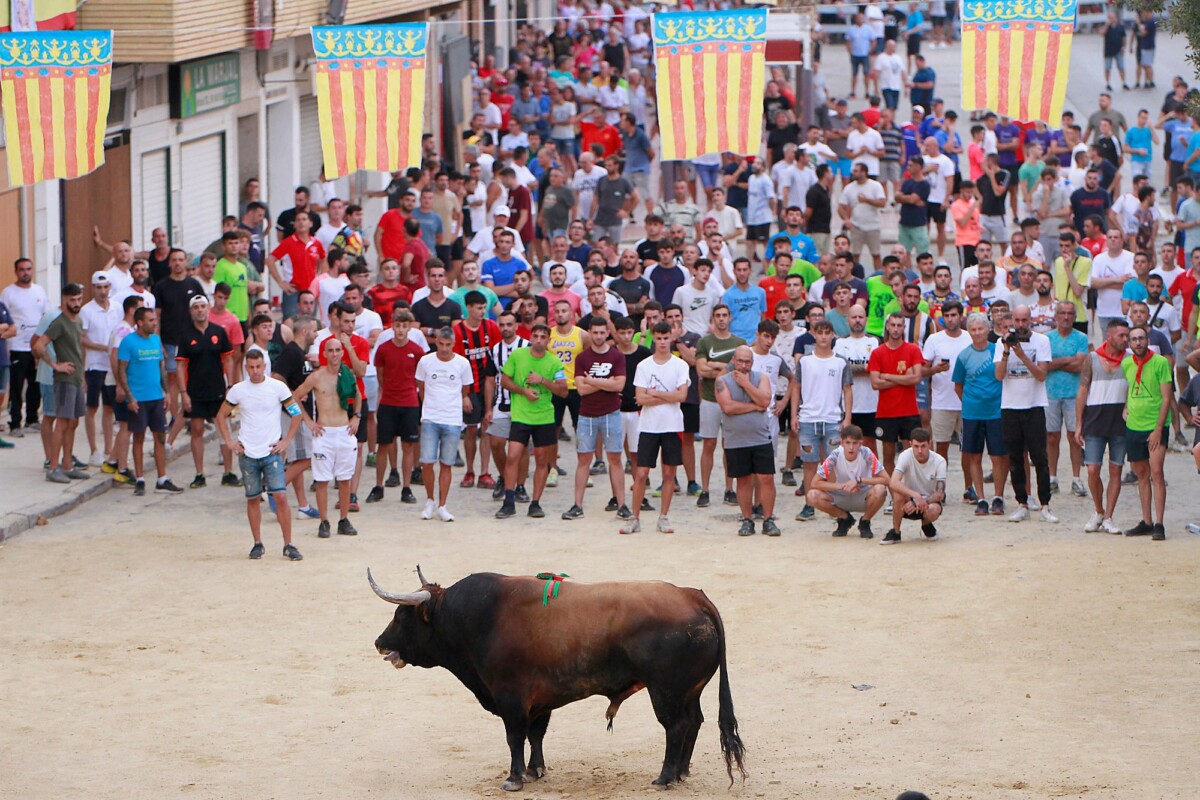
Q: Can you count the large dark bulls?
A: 1